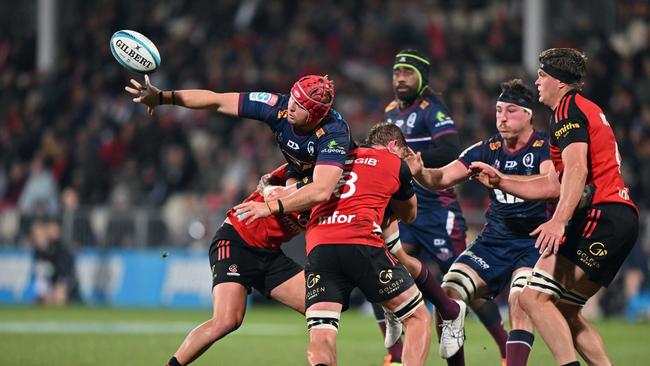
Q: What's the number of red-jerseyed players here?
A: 3